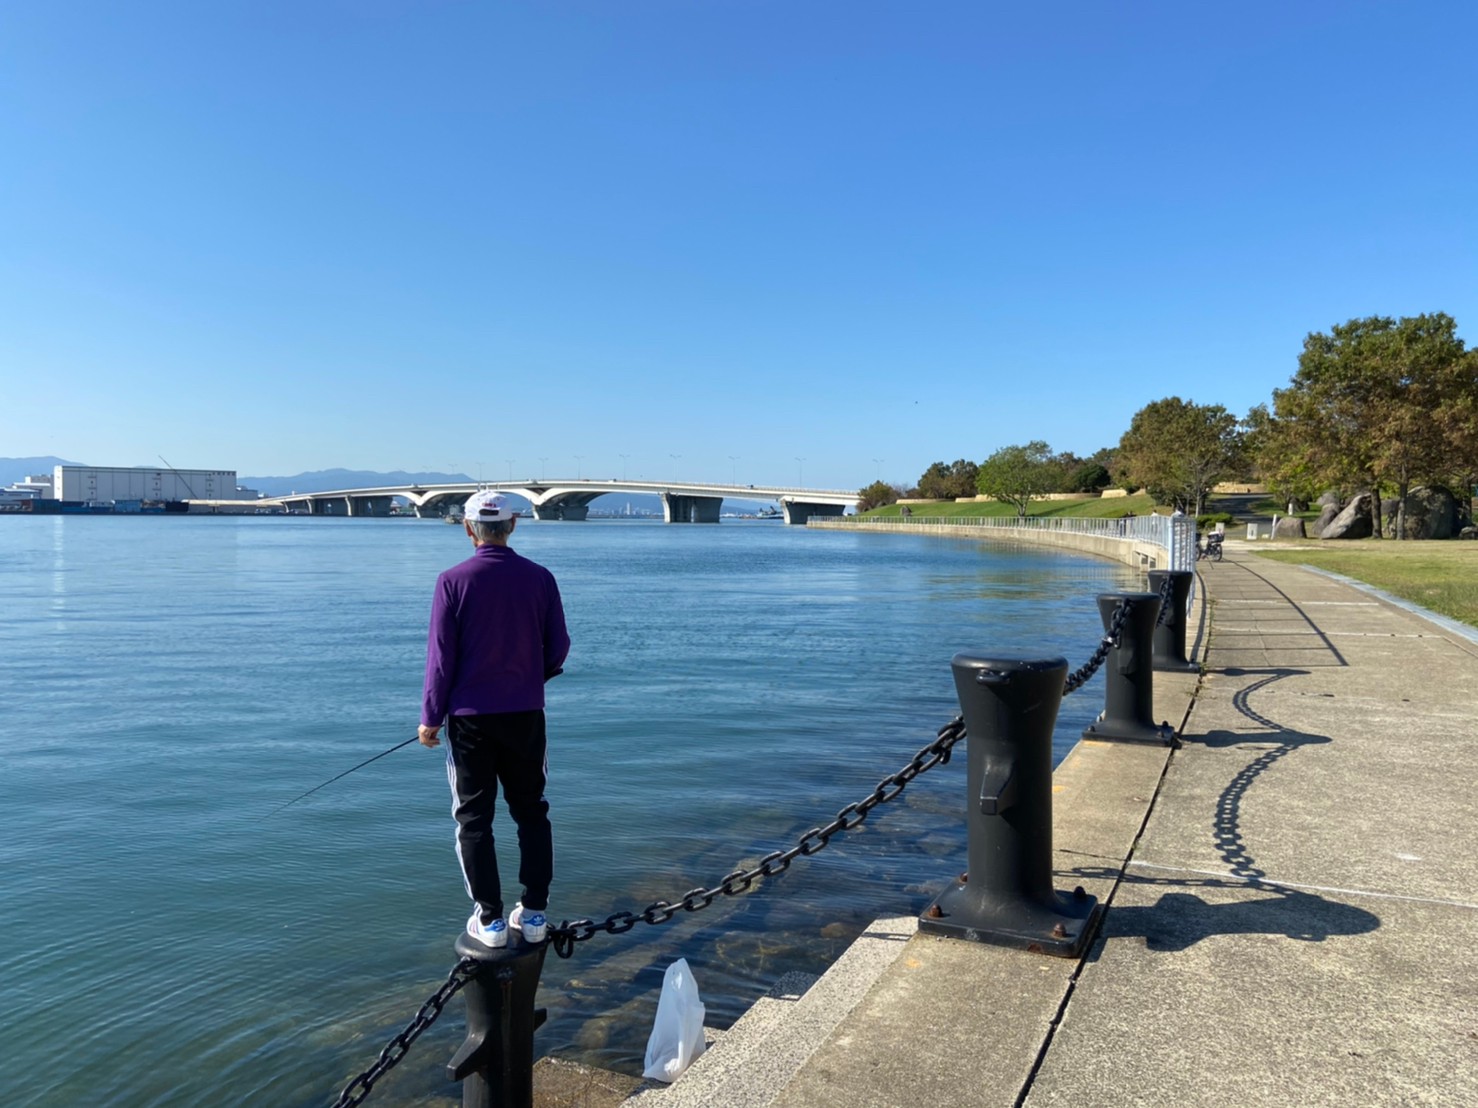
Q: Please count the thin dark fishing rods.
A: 1